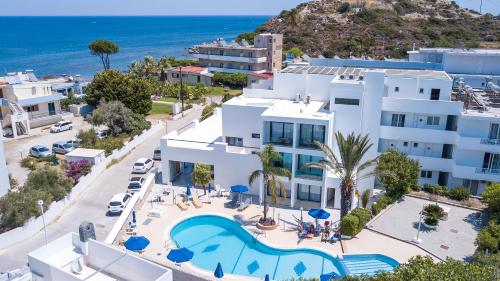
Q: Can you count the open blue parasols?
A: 5